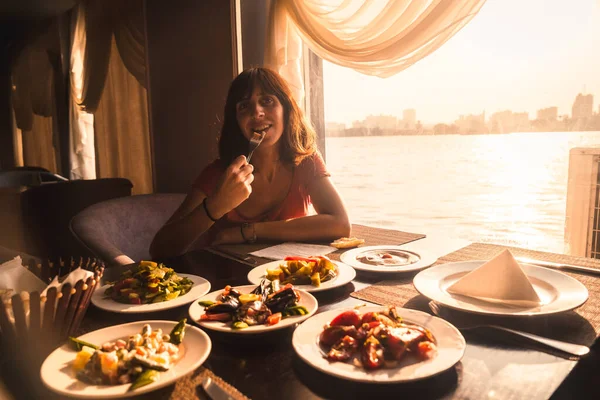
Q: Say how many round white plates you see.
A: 7